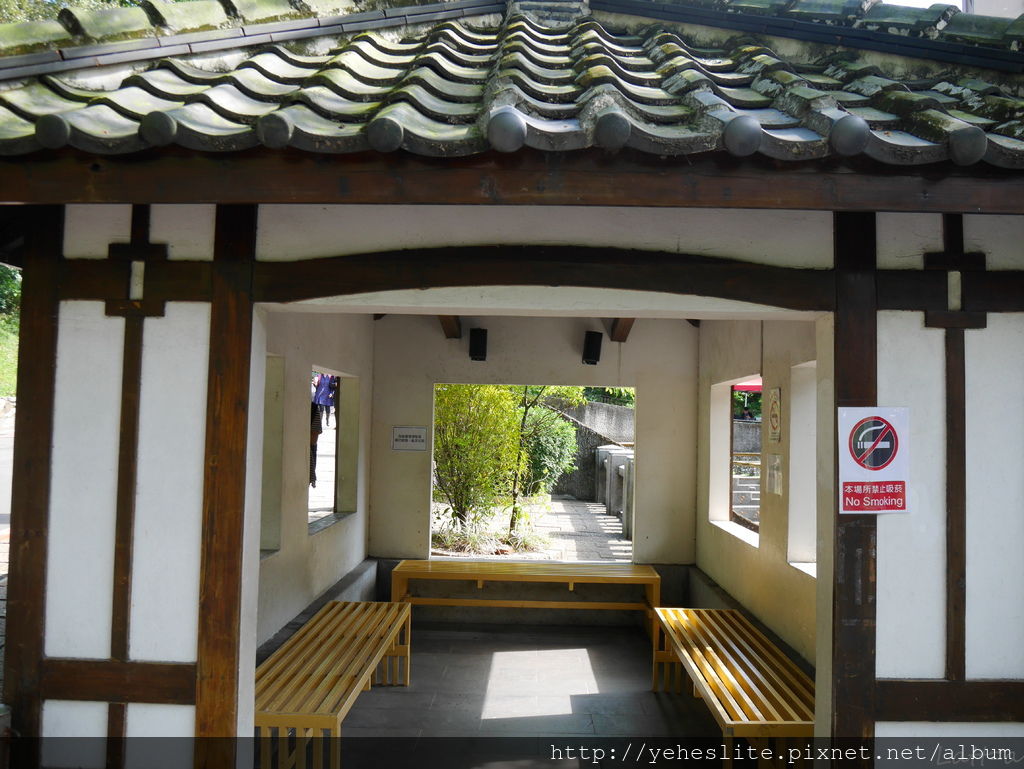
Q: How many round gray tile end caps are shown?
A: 9